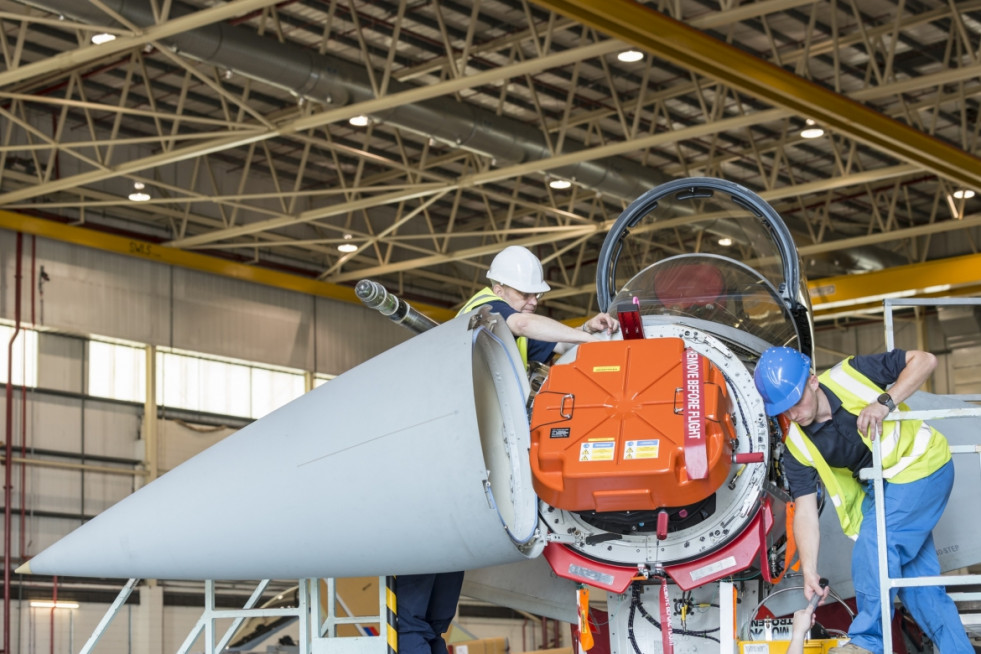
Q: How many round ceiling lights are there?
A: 9